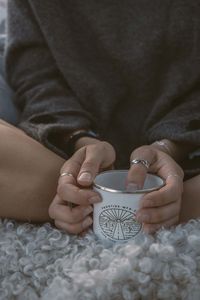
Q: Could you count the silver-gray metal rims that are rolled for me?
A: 1